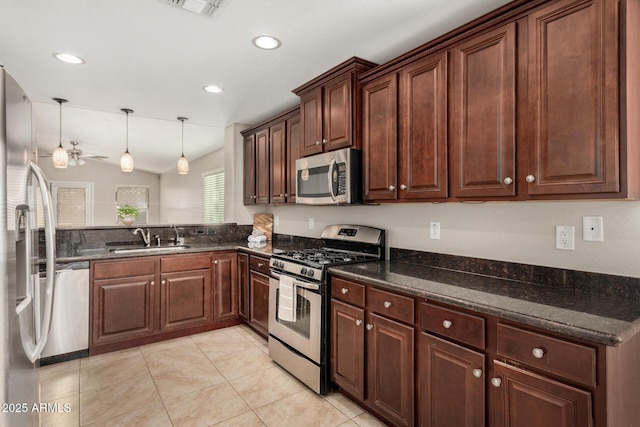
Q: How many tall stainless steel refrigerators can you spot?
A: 1